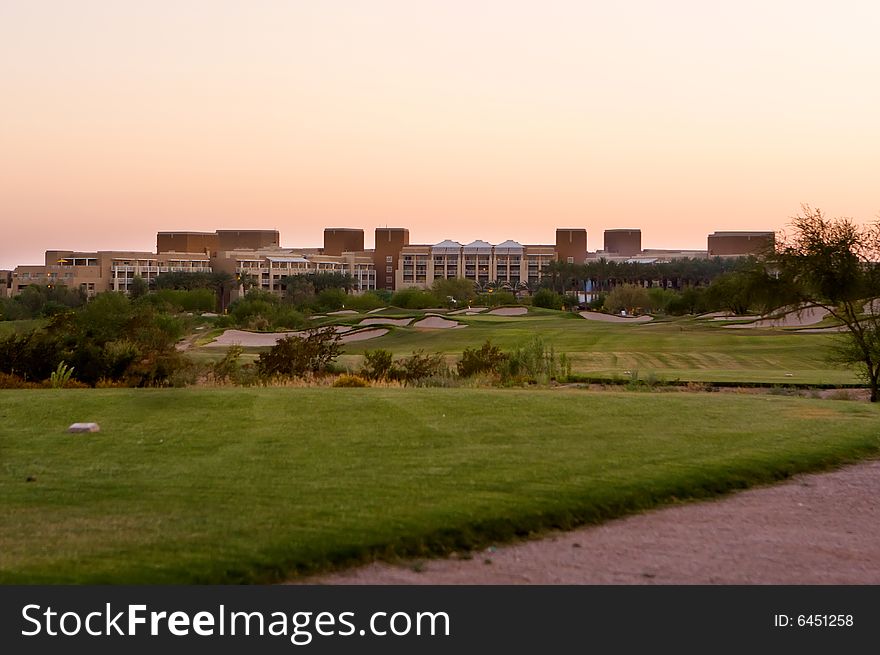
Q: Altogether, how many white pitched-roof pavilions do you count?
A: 3